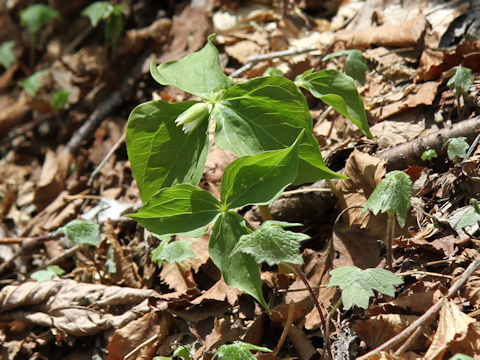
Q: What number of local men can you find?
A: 0